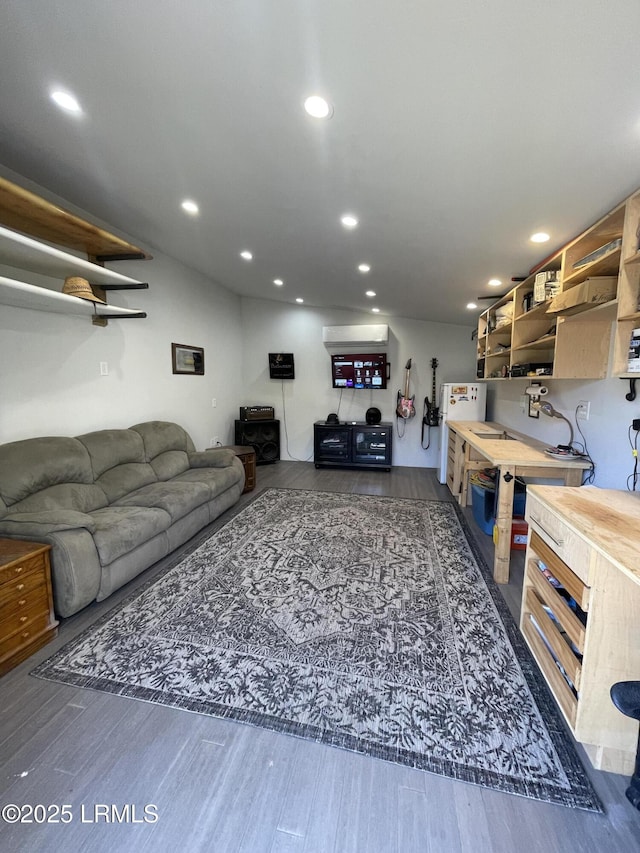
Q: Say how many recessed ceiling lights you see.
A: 13